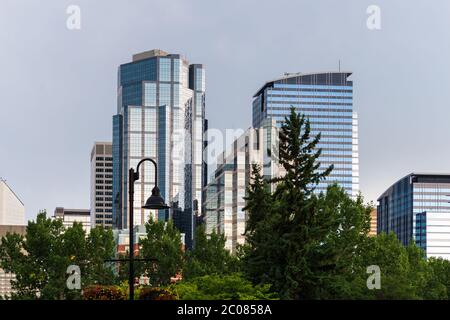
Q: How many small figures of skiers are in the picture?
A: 0